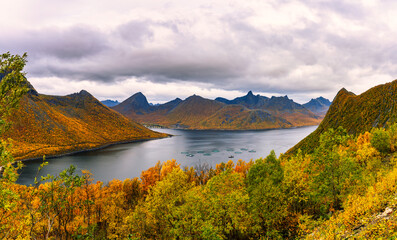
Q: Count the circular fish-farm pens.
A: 9